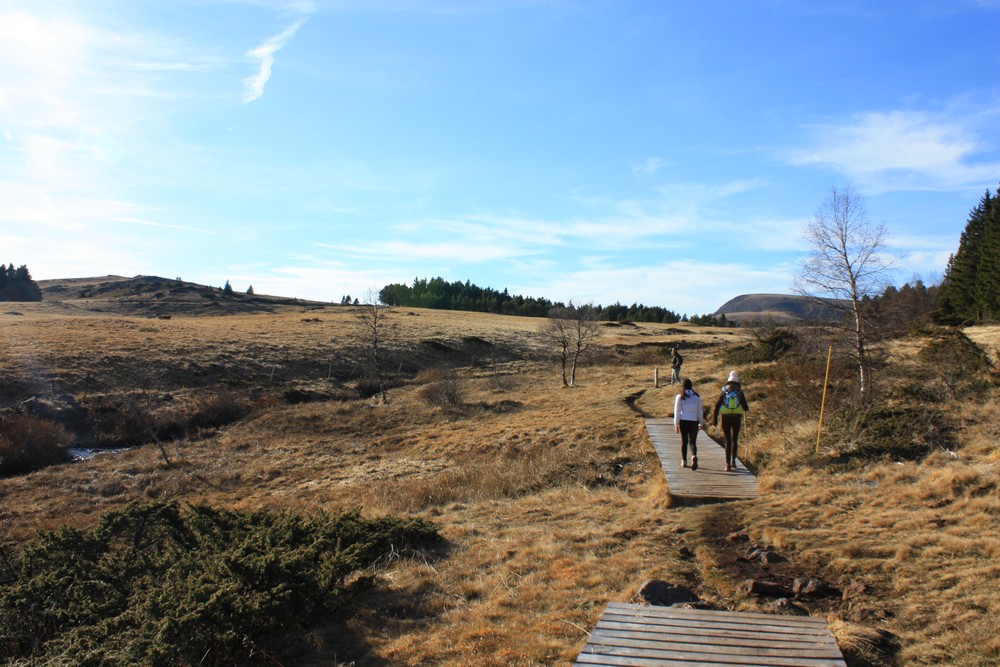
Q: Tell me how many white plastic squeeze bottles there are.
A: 0